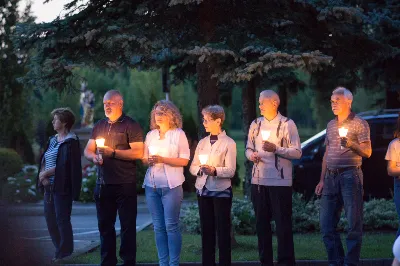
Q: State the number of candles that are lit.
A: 5